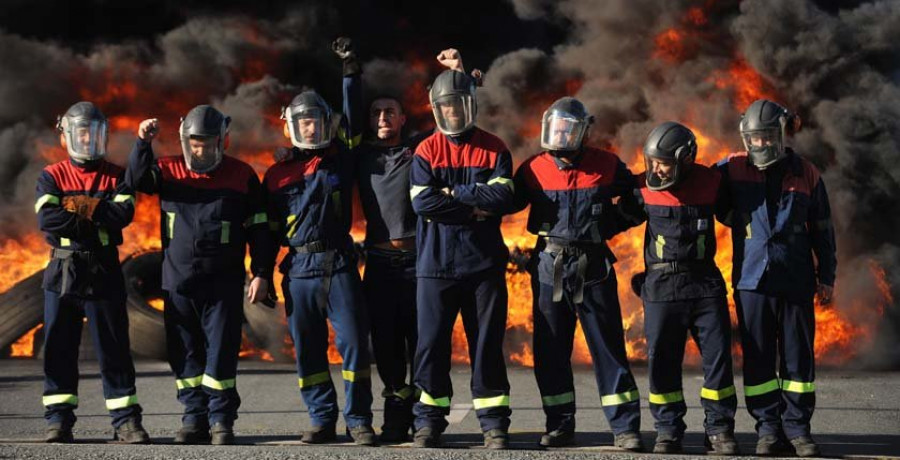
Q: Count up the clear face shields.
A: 7